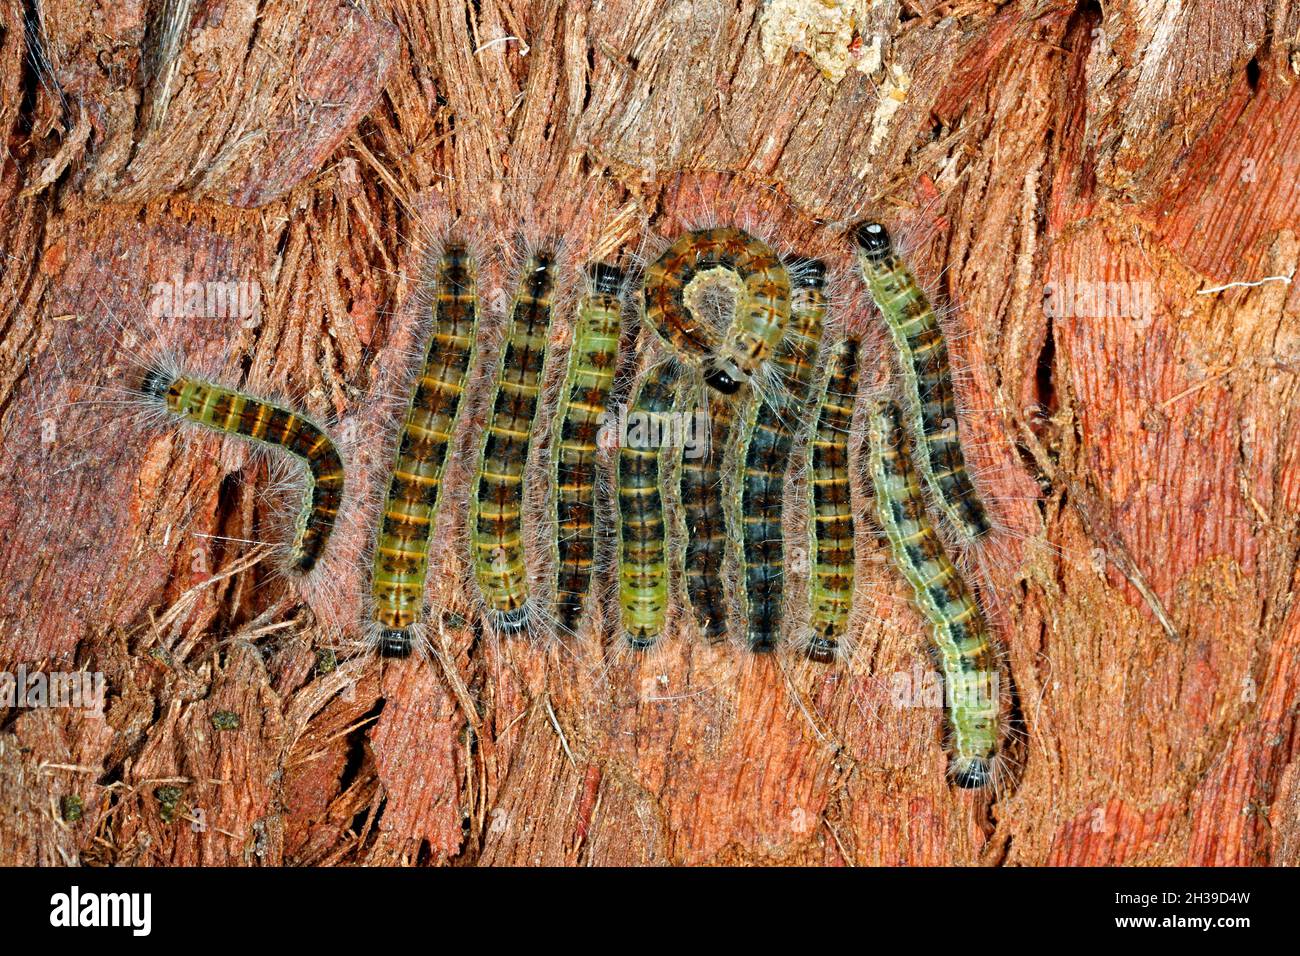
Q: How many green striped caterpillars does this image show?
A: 11